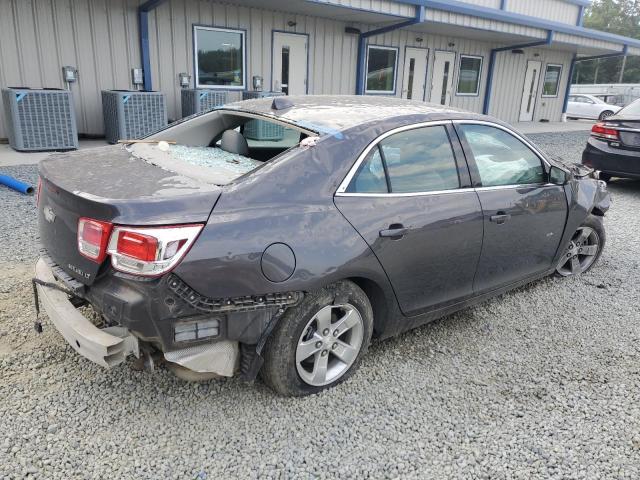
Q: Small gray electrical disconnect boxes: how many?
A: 4